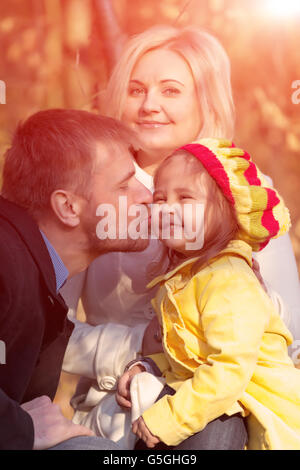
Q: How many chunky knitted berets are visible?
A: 1